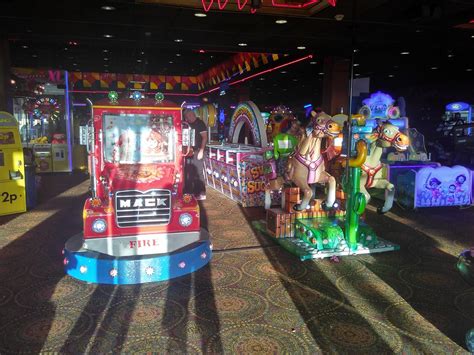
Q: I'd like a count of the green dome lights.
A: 2